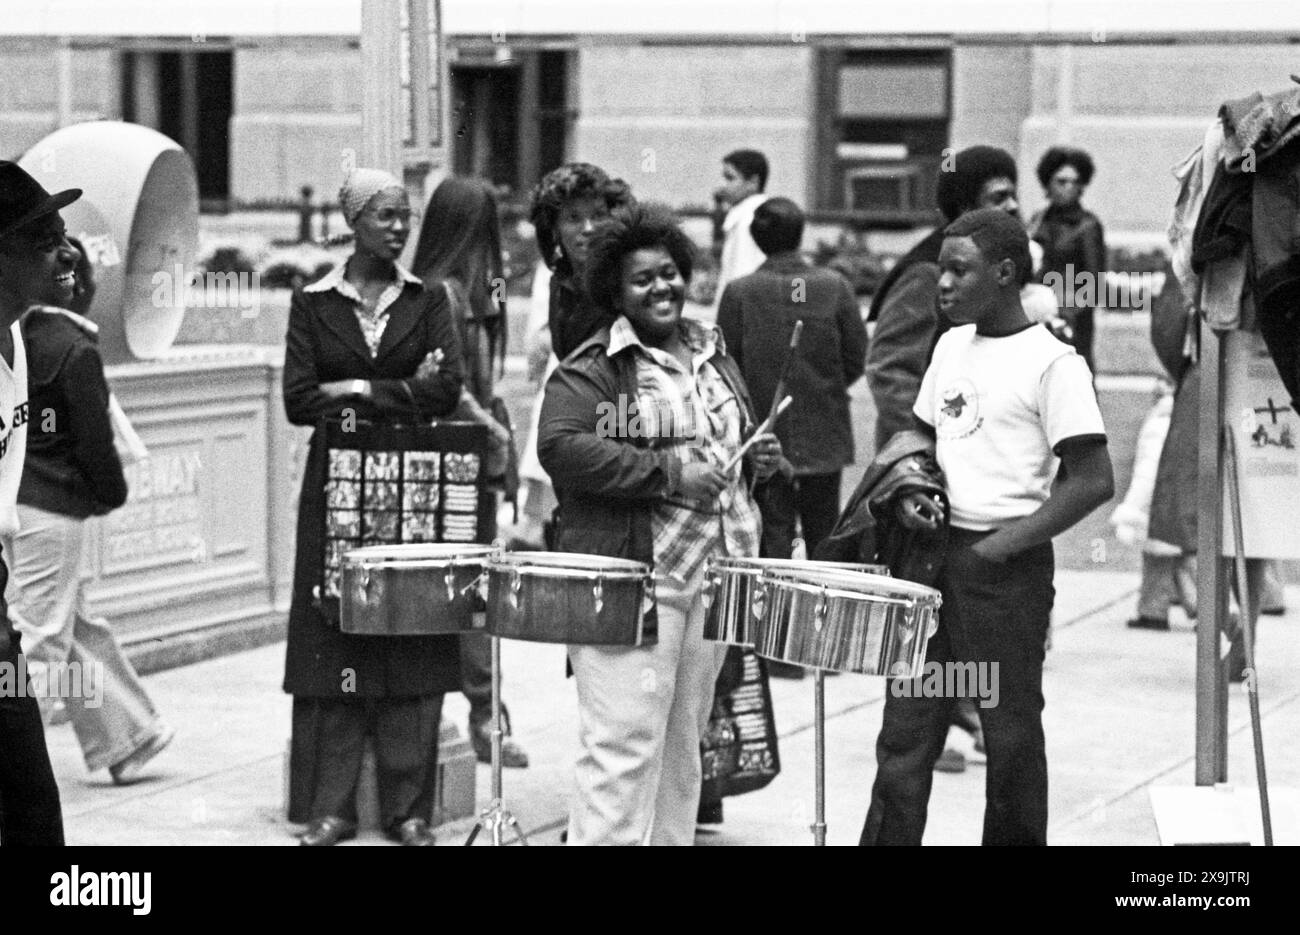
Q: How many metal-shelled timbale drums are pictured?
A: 2